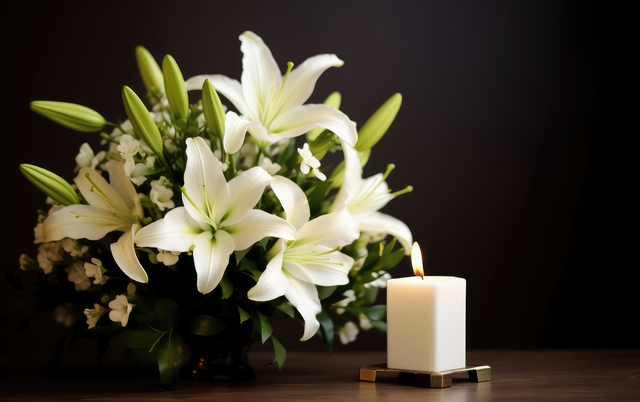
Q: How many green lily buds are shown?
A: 8